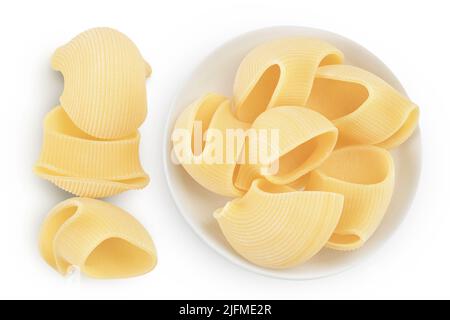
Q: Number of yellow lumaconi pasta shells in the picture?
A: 9